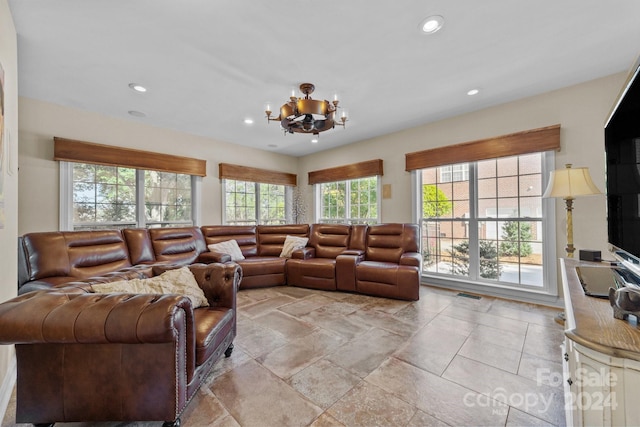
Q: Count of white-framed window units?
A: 4